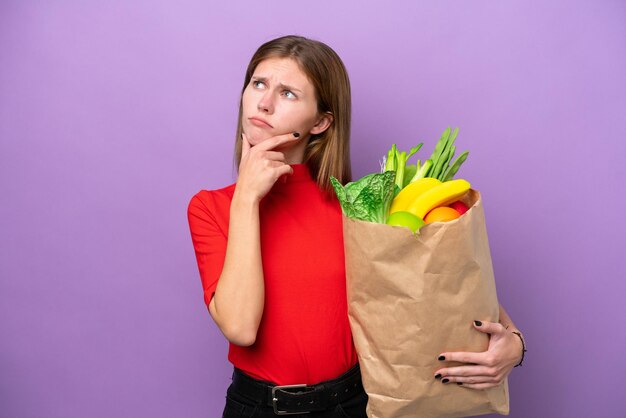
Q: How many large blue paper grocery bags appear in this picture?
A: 0